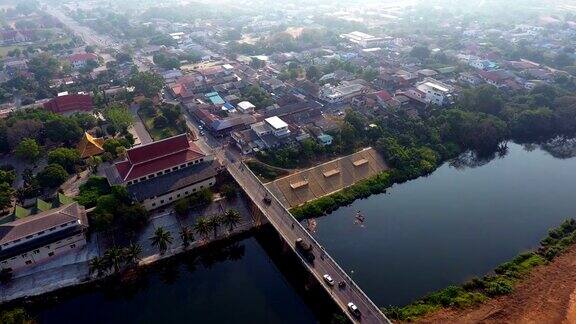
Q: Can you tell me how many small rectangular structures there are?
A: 3